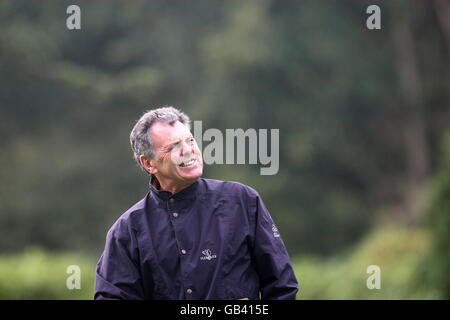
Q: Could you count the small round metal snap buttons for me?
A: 4